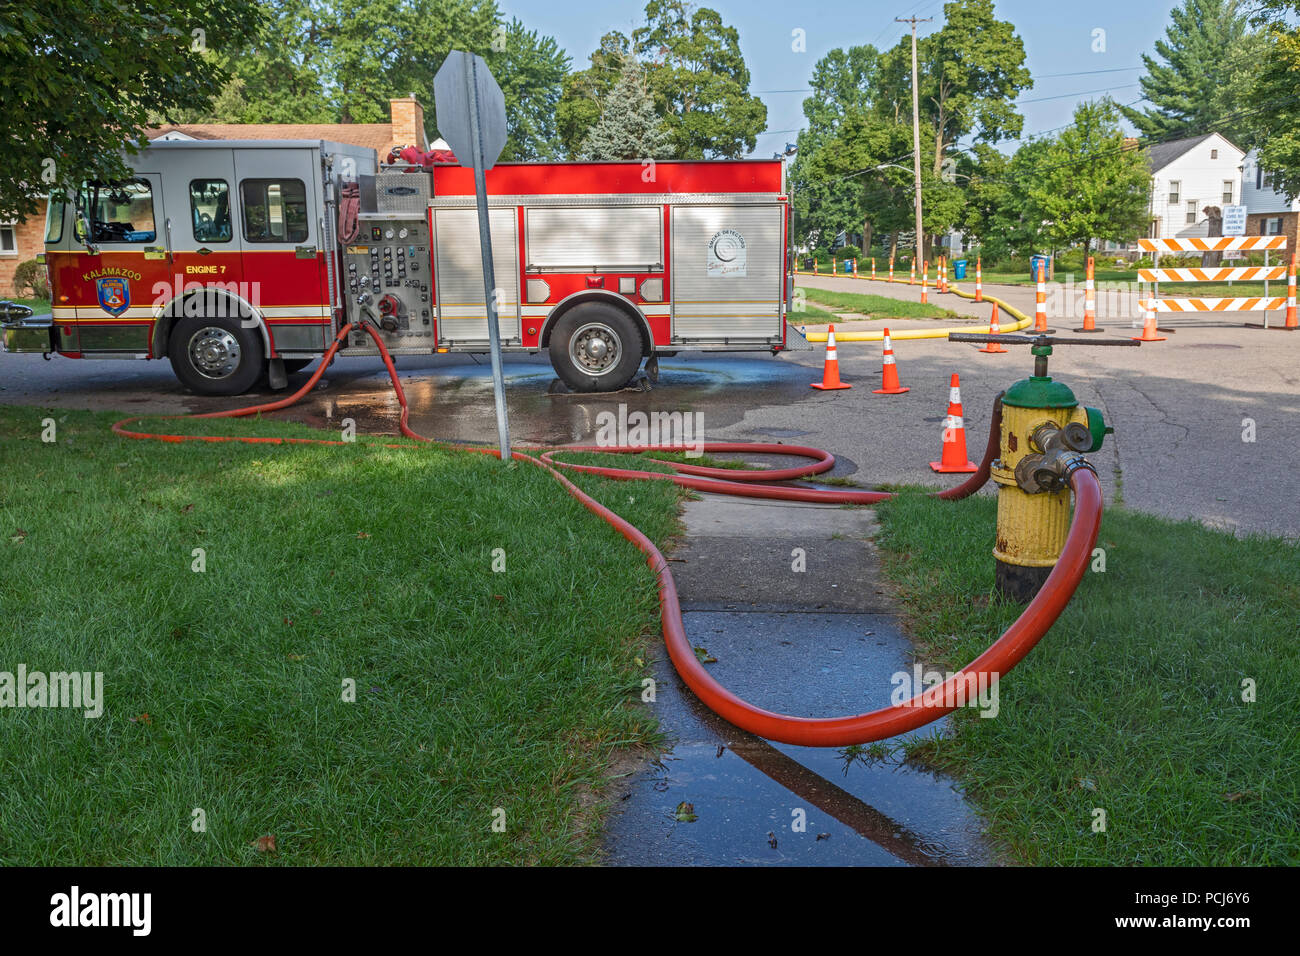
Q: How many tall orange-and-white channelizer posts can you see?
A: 14